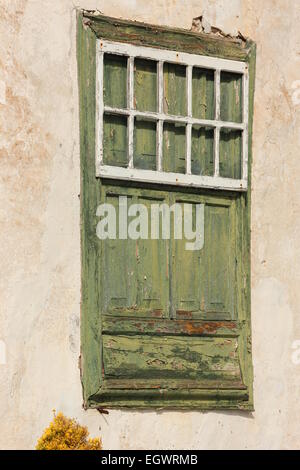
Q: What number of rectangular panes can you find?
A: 10